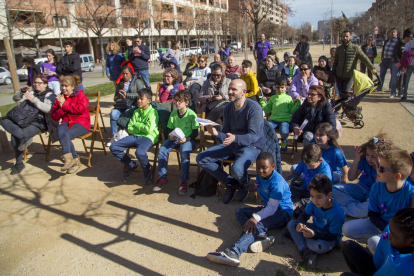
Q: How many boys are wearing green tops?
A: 3